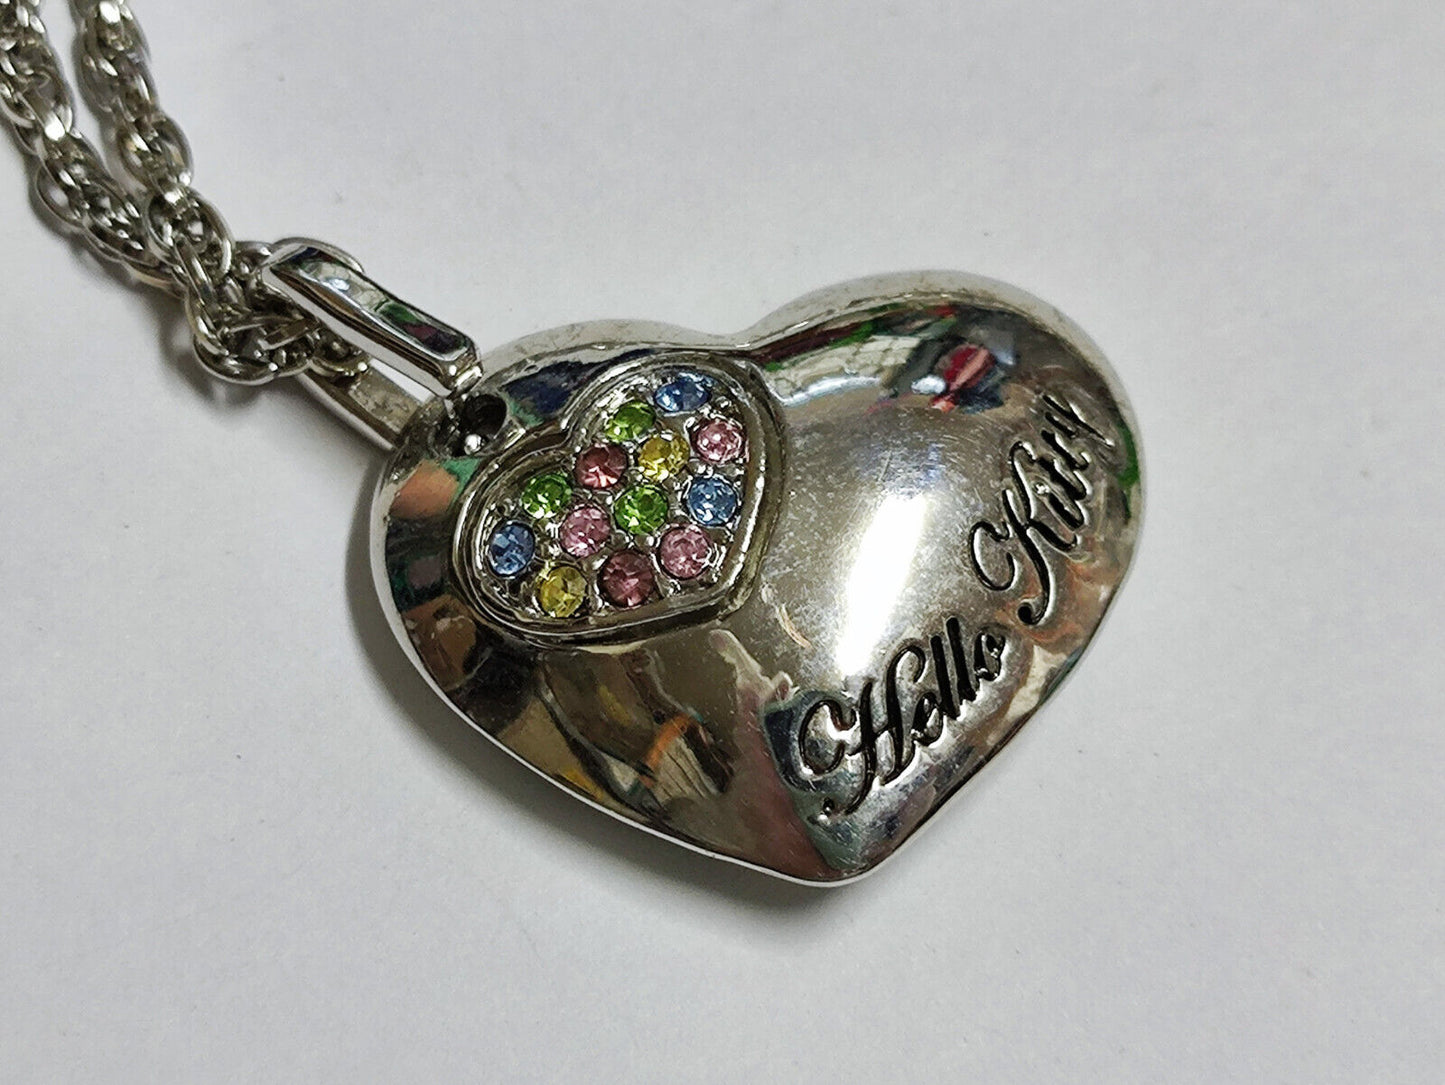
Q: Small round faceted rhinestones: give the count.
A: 13